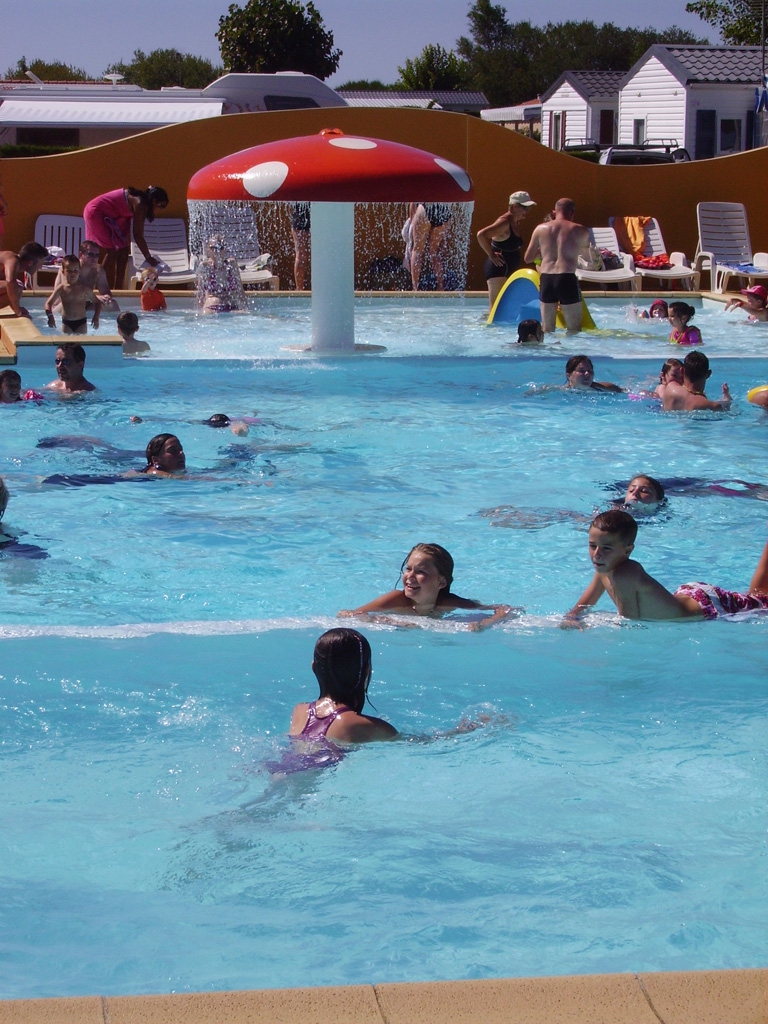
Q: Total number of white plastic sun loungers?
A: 6